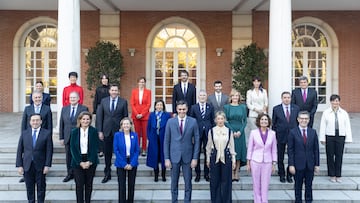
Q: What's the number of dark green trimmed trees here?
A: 2